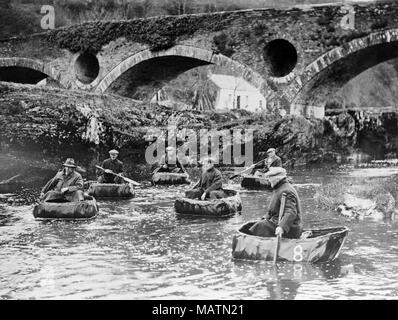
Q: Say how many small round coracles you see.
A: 6